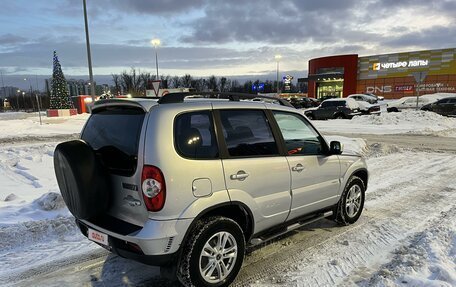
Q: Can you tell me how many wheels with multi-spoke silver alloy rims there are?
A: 2